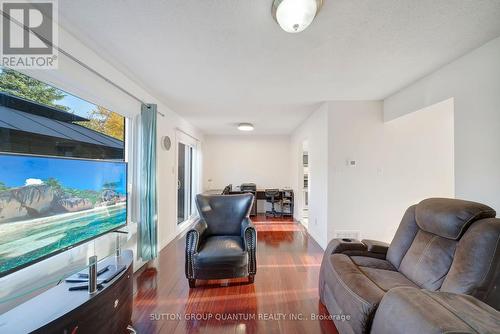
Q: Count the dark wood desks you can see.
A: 1